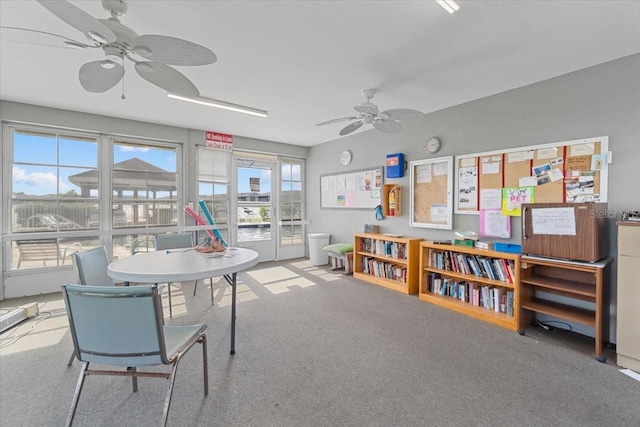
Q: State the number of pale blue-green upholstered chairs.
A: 3